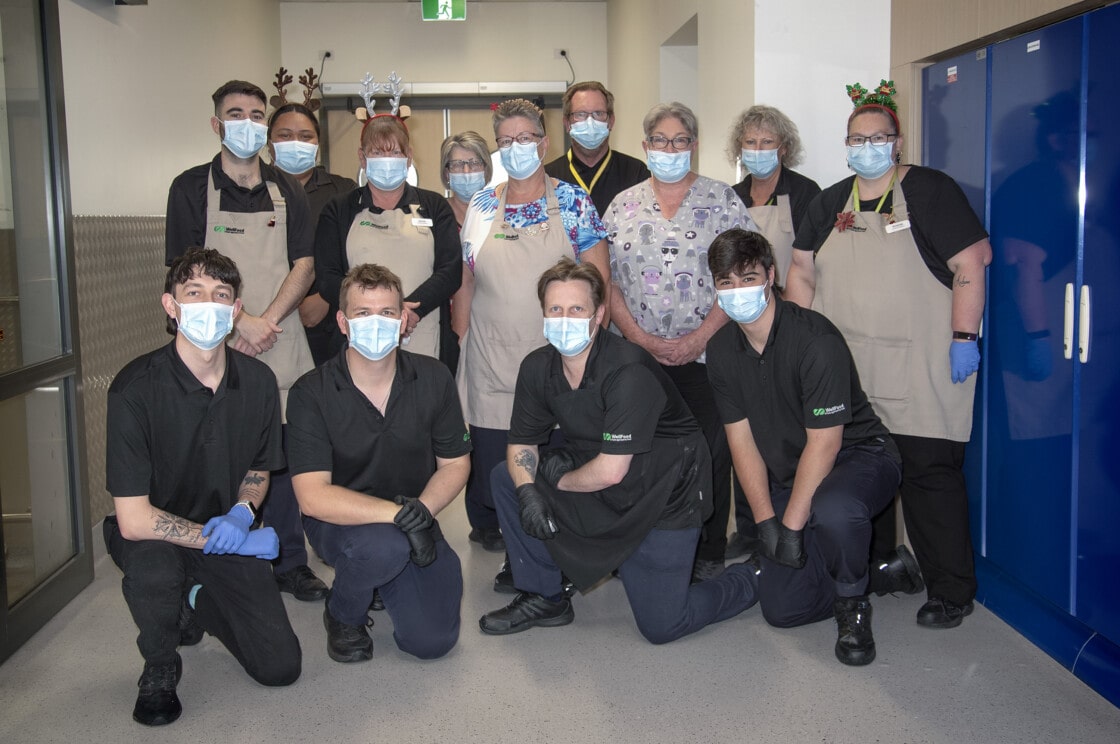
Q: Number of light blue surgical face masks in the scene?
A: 13